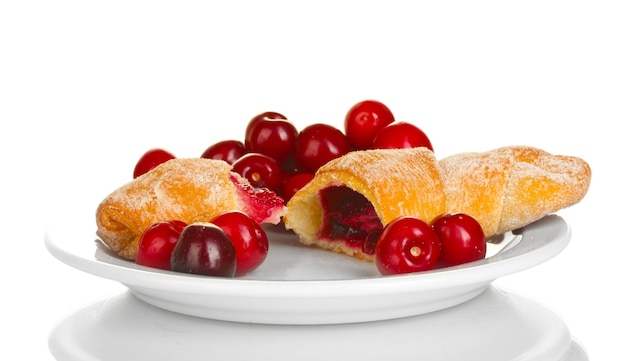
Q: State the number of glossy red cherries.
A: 13